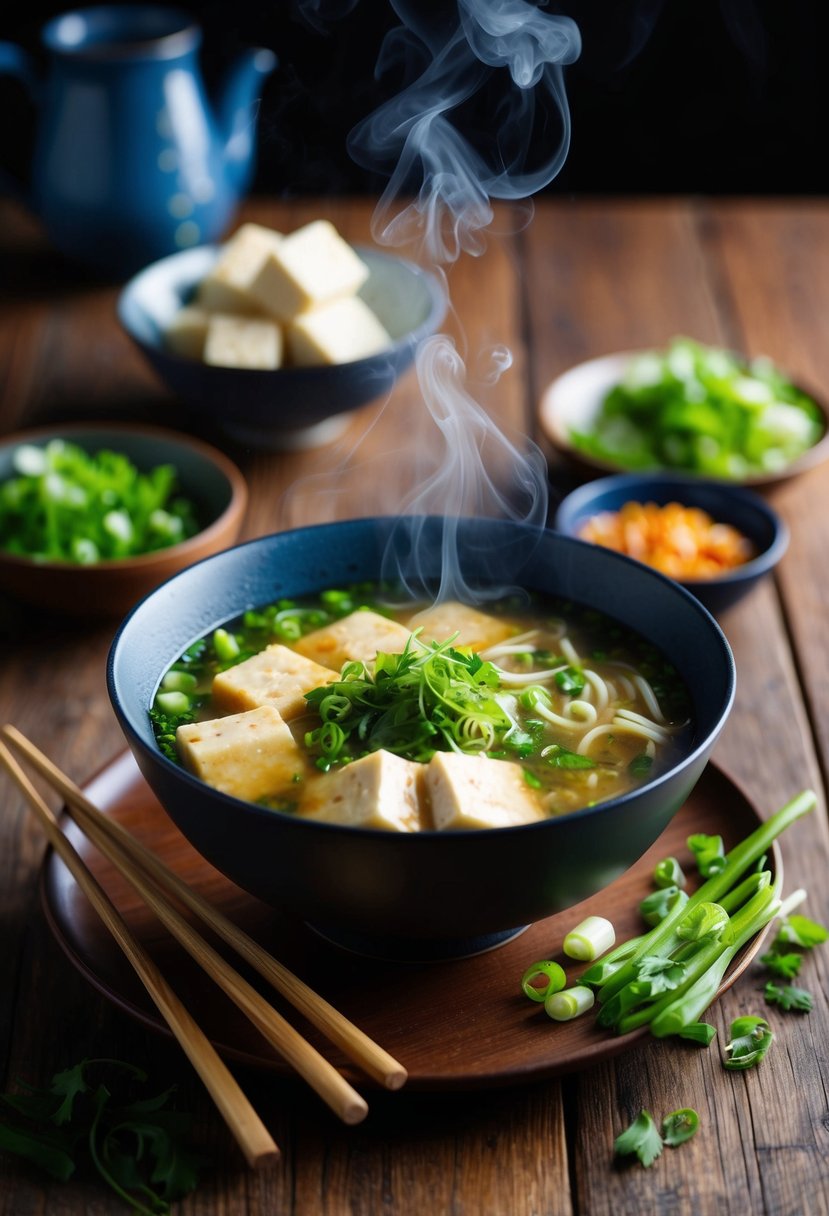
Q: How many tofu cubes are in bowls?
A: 11